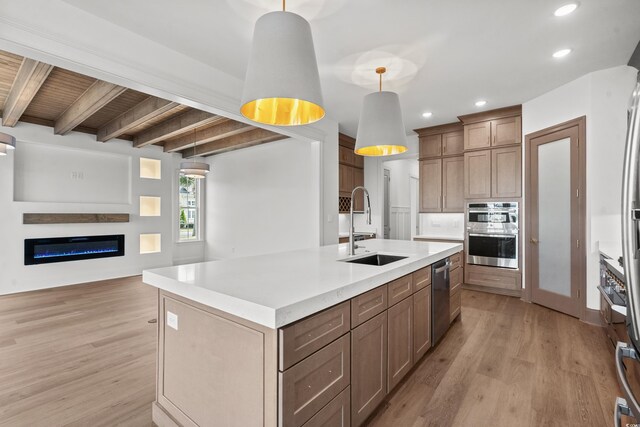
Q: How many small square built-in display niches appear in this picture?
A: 3